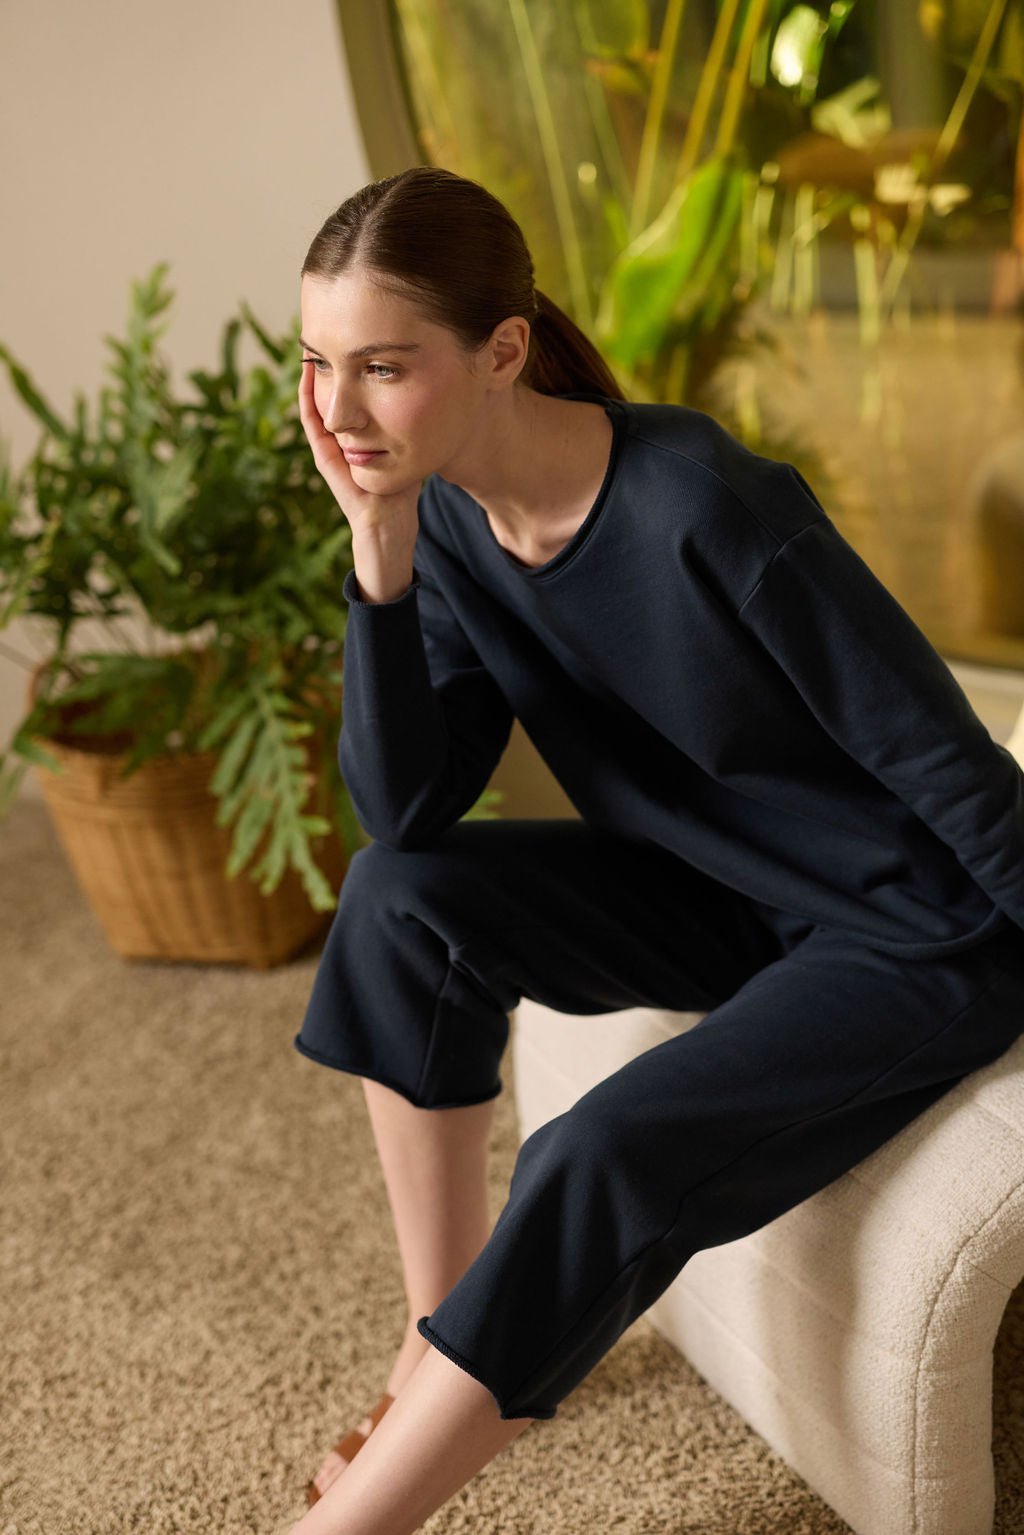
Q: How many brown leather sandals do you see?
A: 1